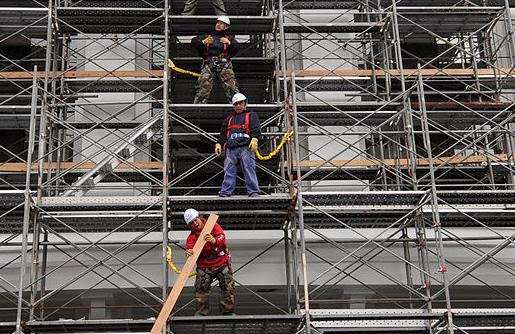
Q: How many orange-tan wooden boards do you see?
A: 5